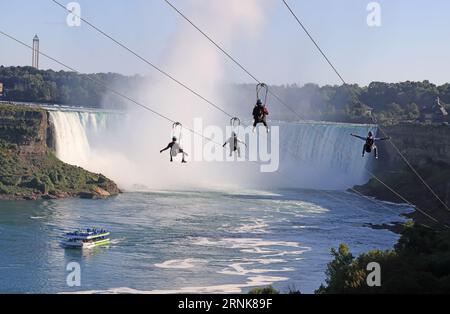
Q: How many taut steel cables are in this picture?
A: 4